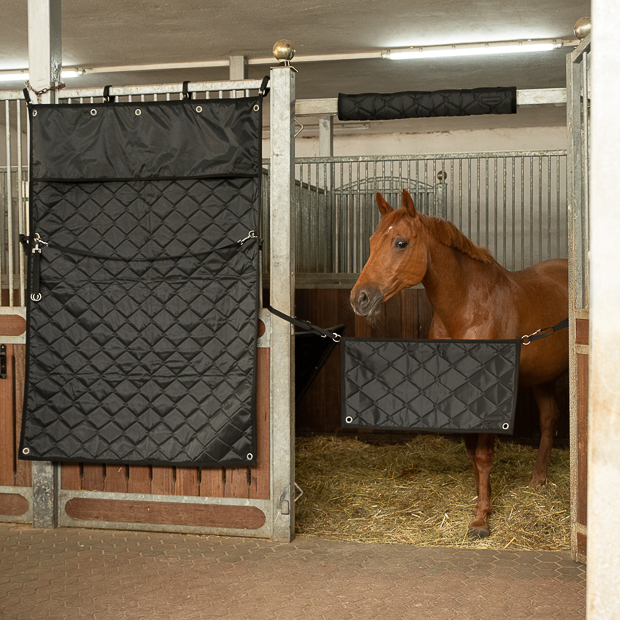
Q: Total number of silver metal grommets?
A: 9